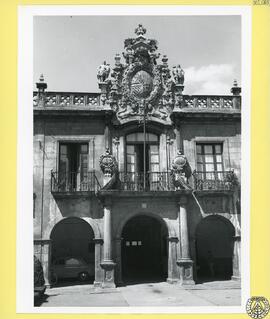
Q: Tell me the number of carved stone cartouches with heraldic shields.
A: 3